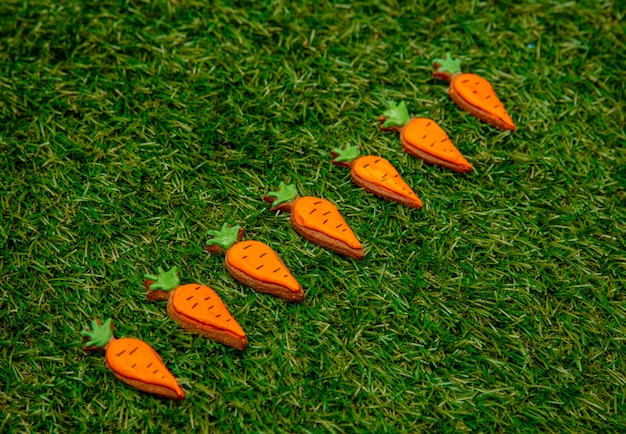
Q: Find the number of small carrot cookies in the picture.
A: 7